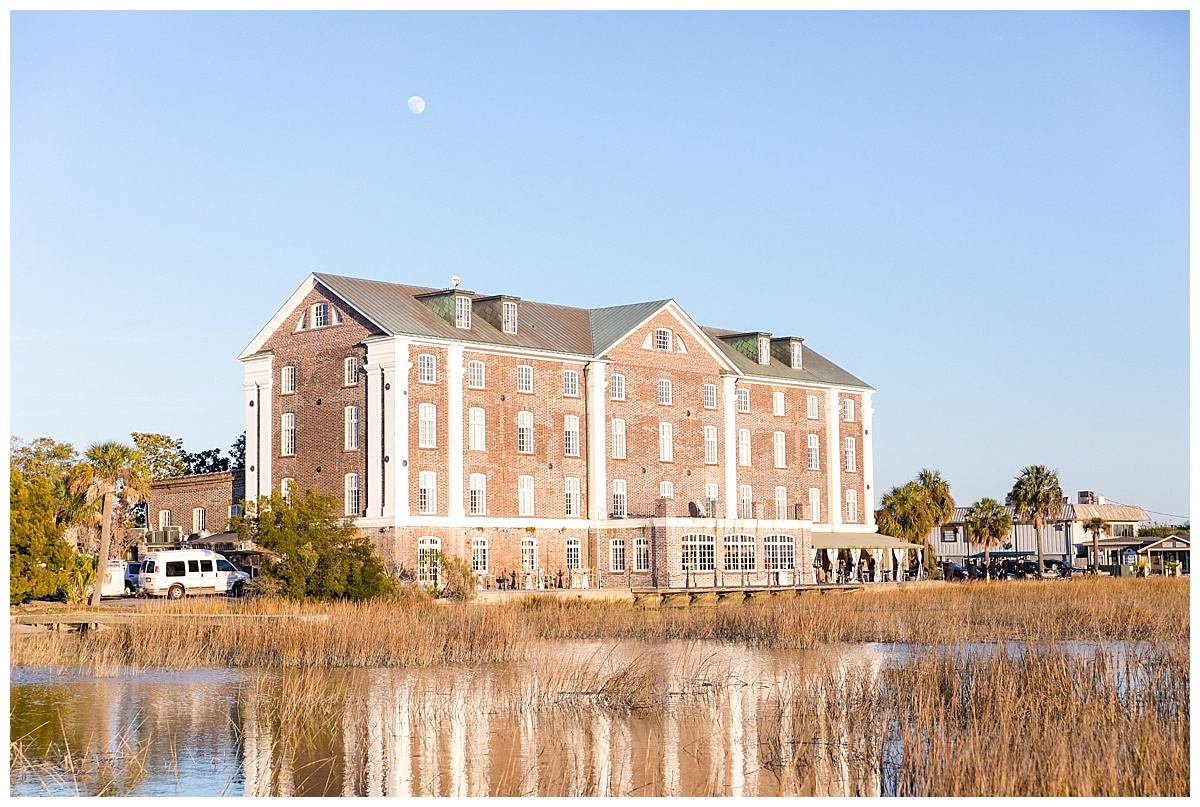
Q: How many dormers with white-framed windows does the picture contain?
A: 4